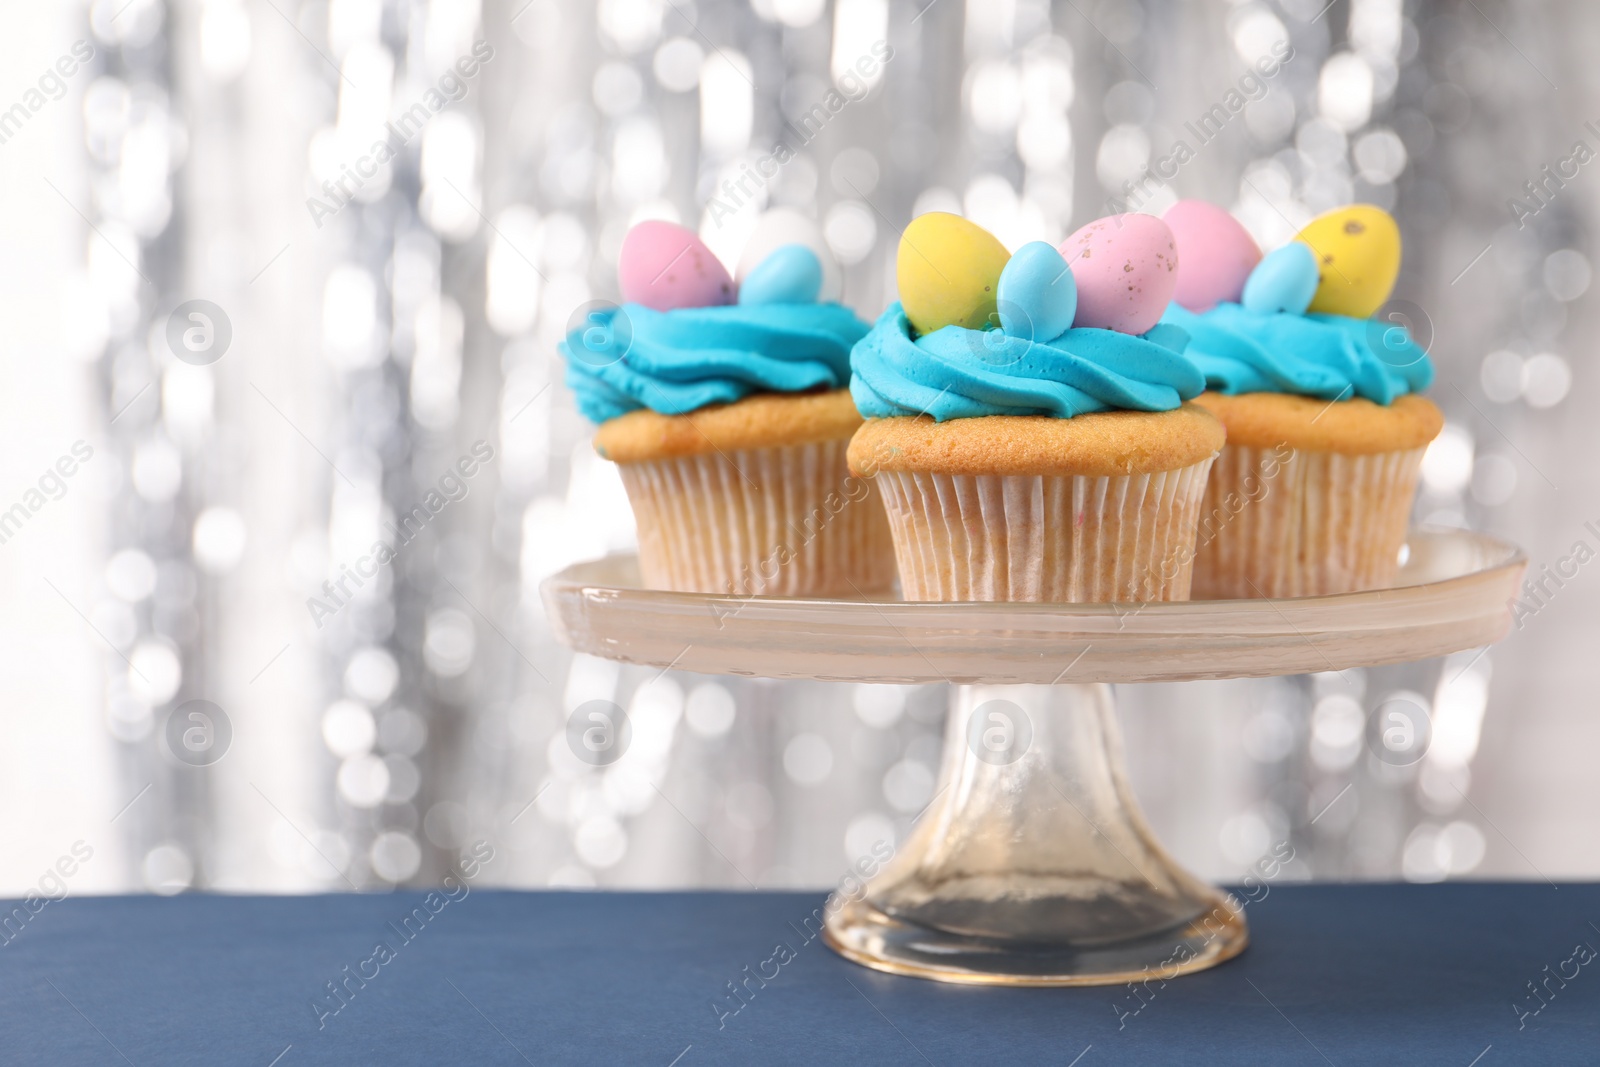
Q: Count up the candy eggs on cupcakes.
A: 9